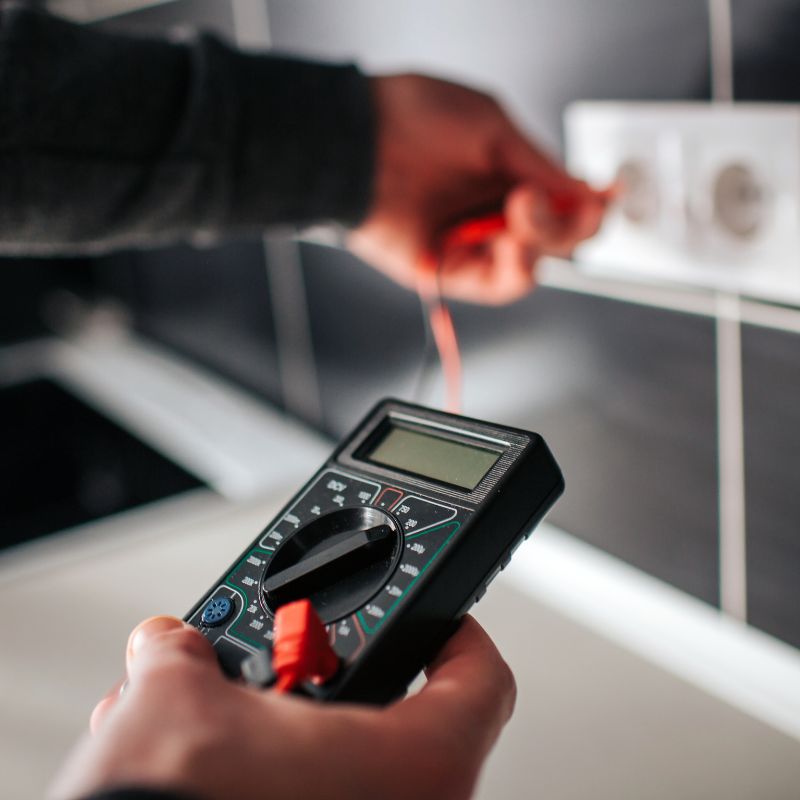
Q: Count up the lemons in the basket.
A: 0